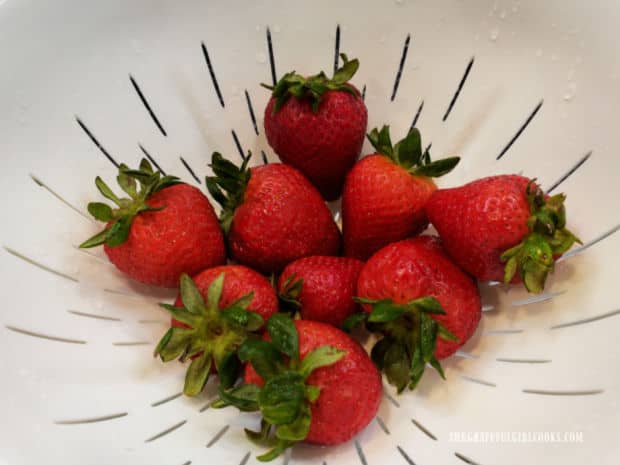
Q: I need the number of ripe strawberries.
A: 9